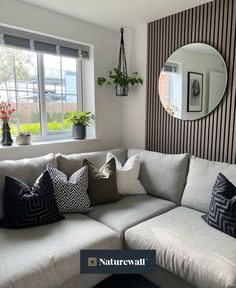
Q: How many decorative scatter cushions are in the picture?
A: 5